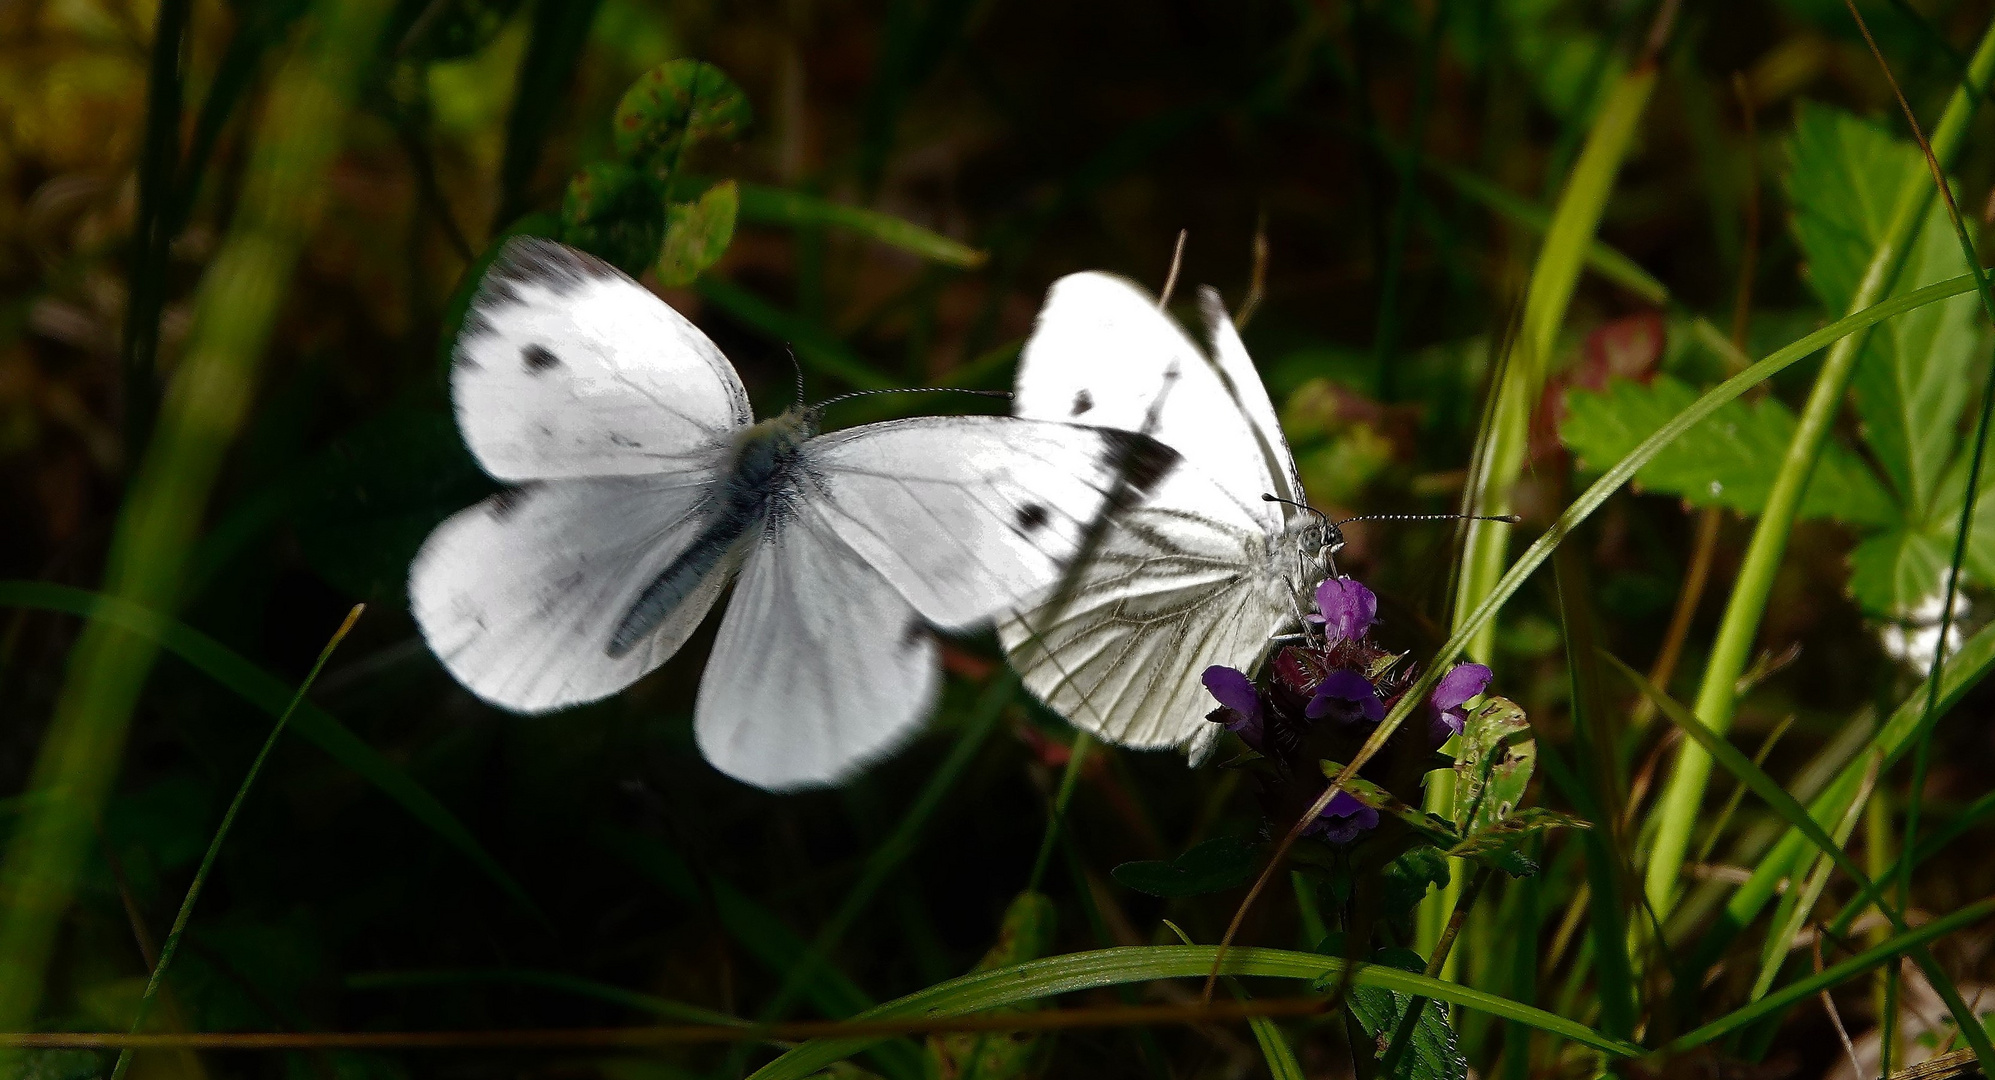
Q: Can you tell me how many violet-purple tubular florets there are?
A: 5